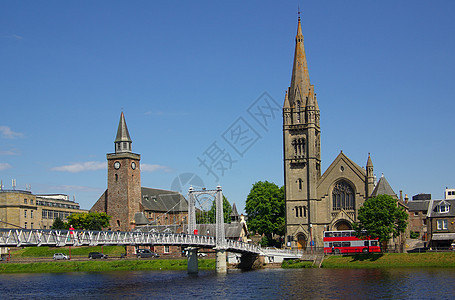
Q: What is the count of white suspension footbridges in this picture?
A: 1